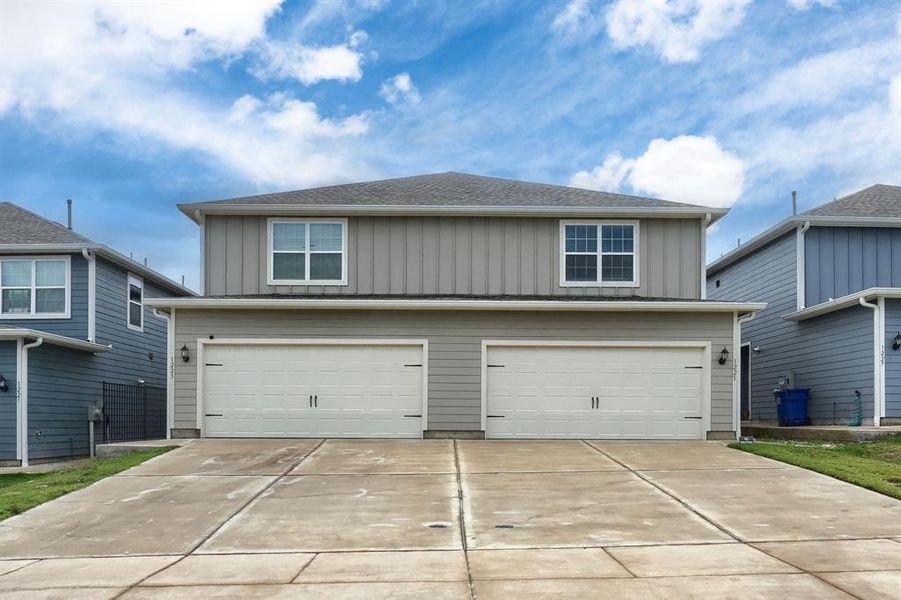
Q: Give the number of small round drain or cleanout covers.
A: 2